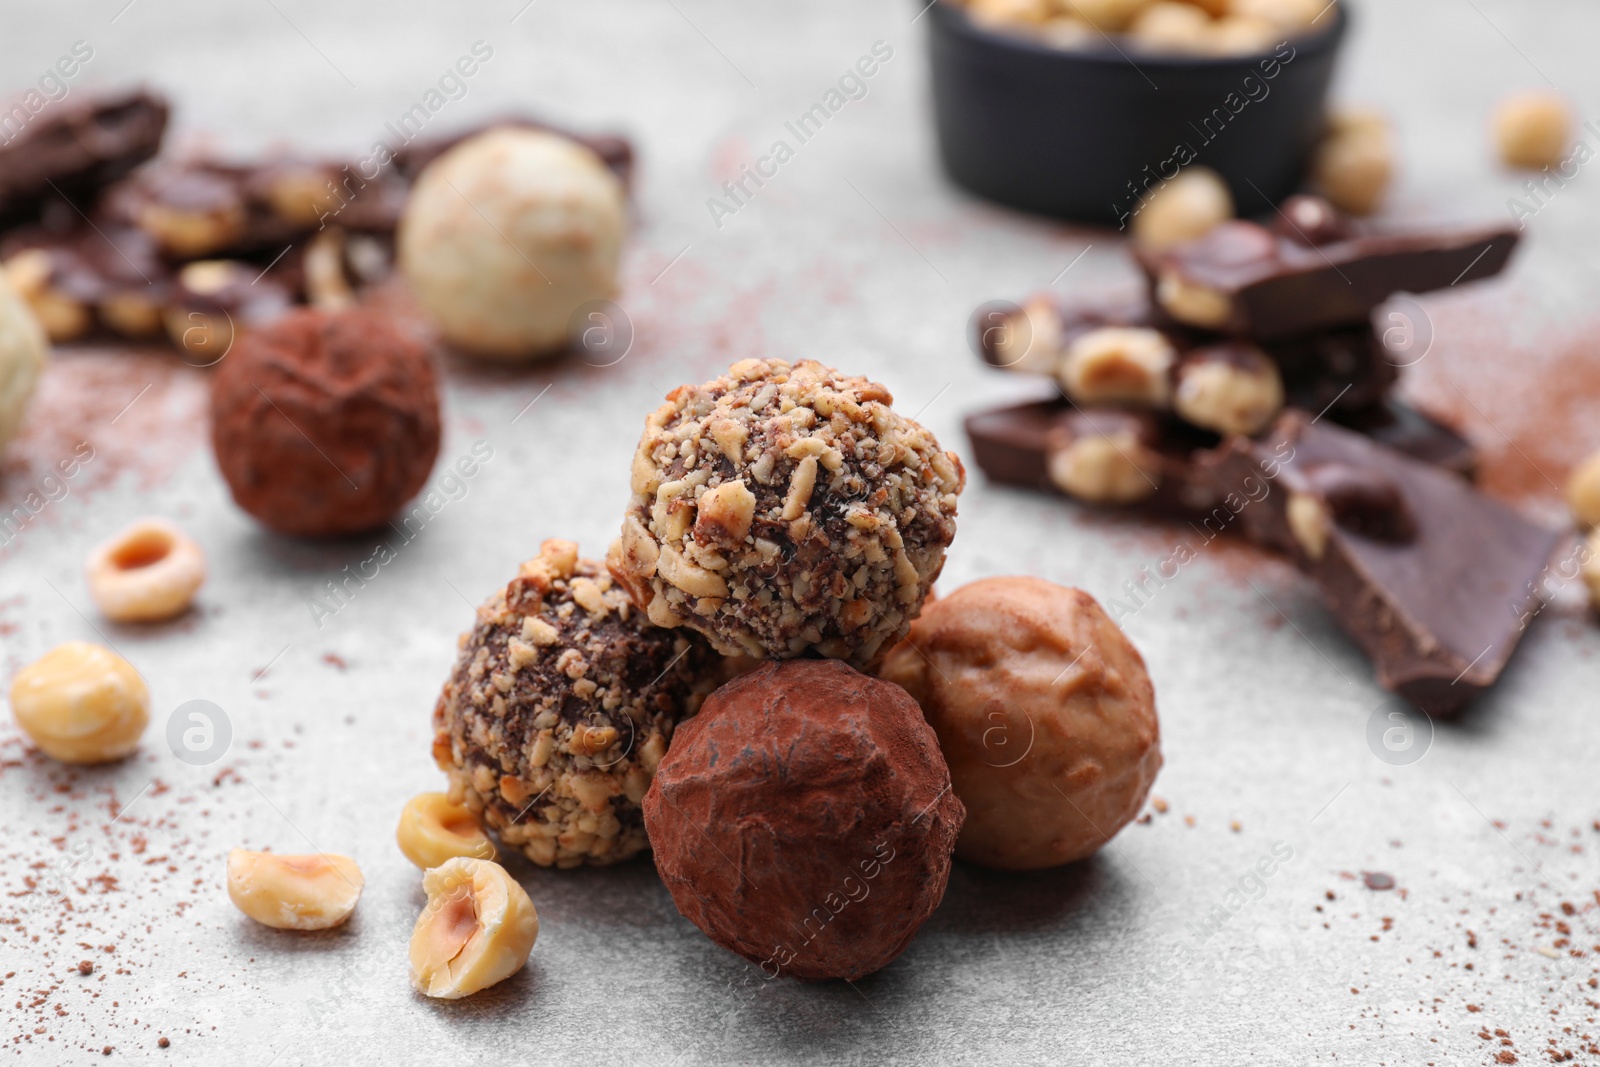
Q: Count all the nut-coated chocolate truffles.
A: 2